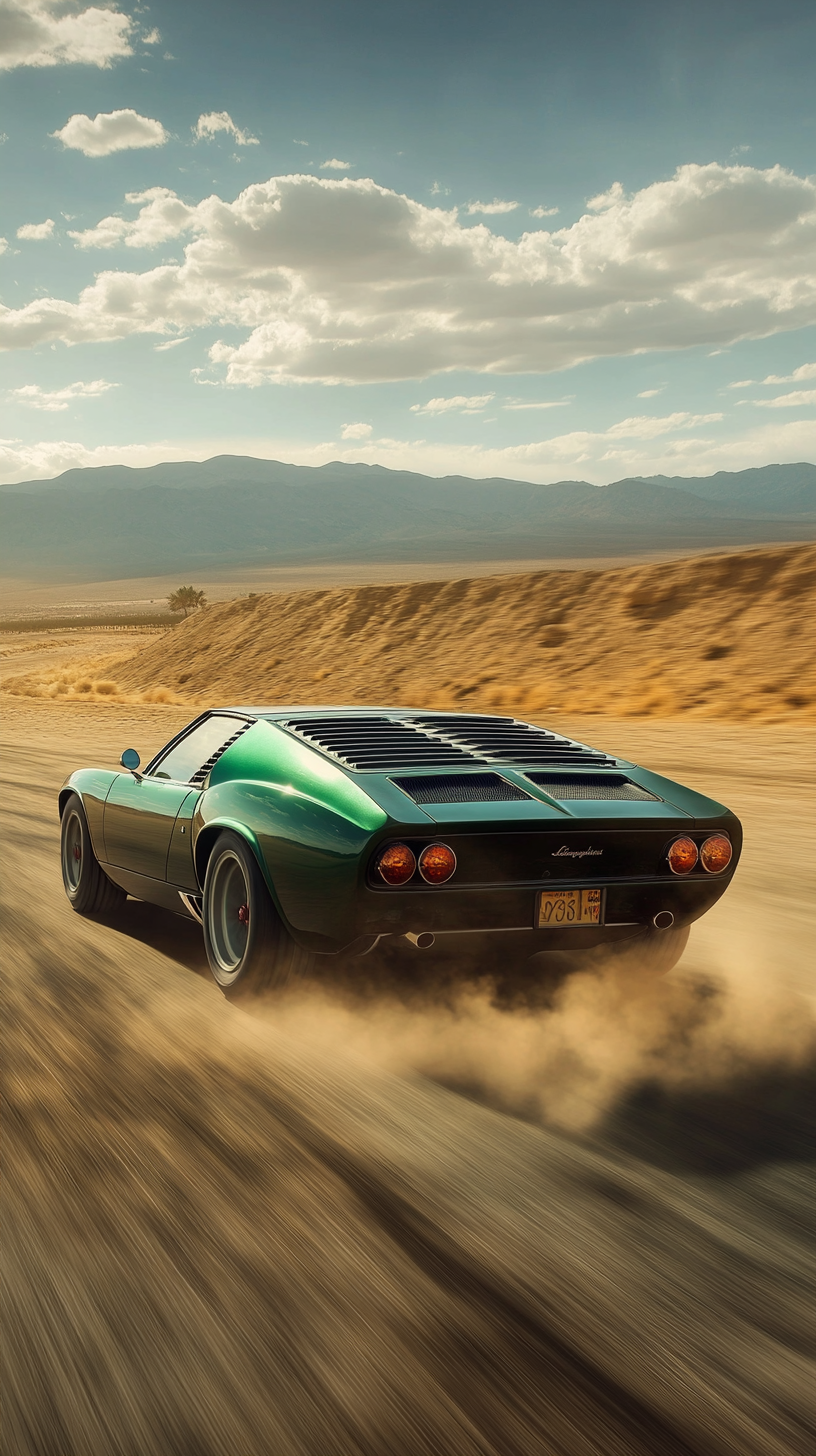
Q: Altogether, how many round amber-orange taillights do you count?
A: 4